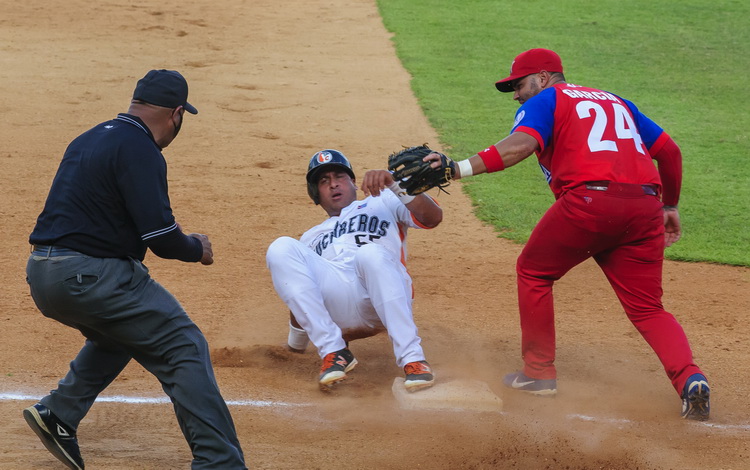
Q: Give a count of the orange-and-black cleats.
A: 2